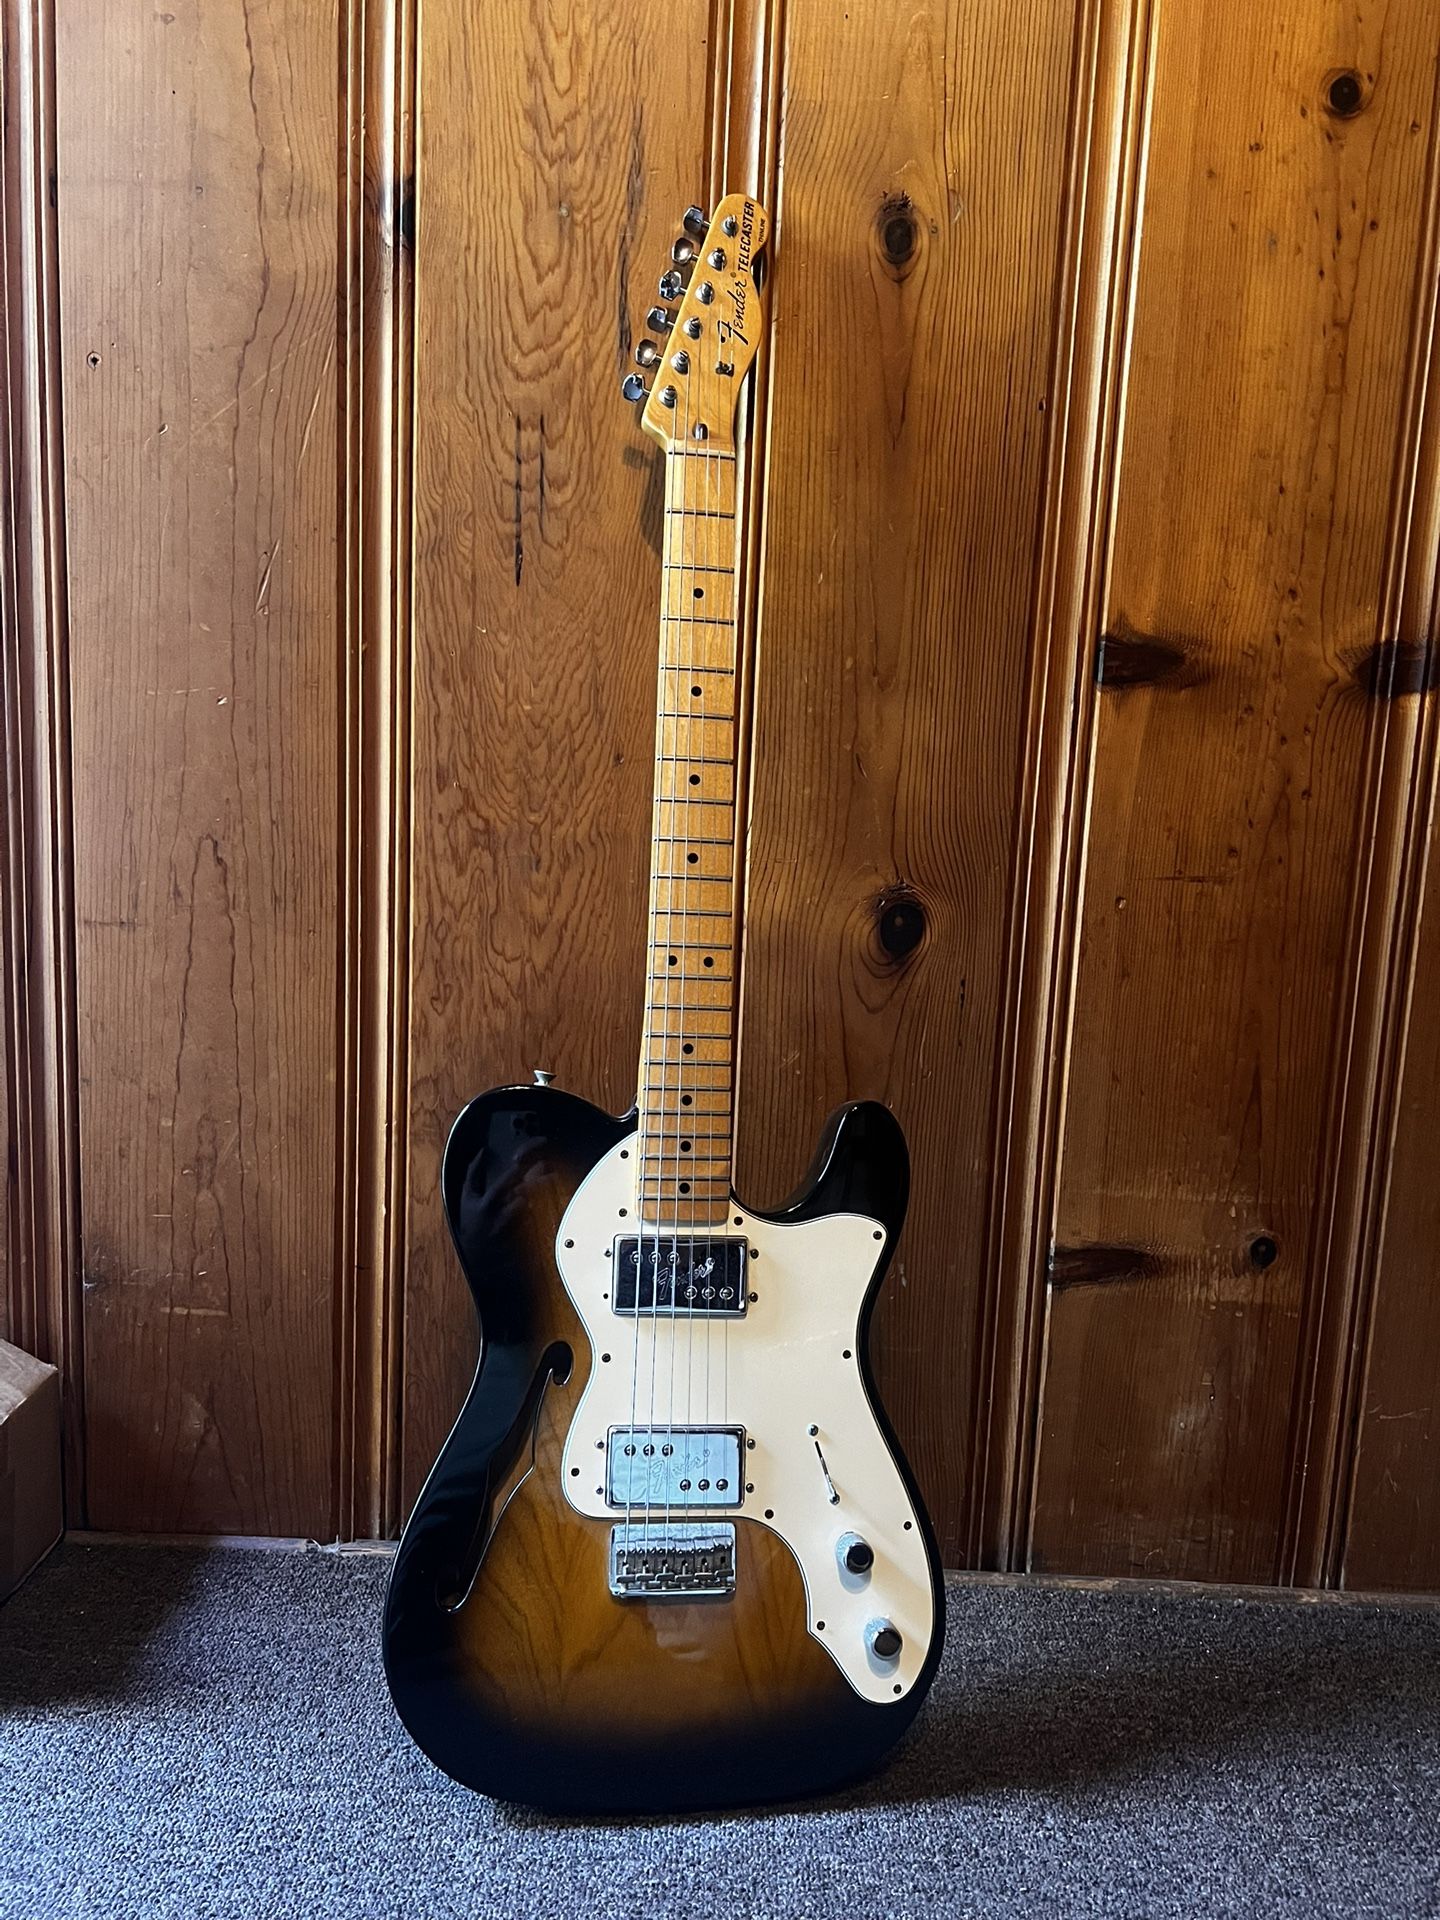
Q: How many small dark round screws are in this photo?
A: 12